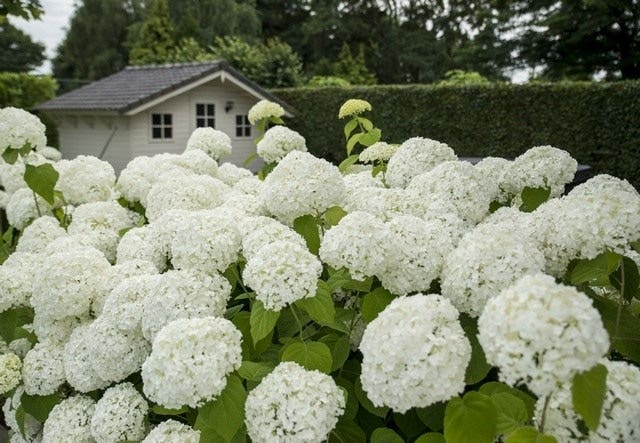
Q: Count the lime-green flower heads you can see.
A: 1